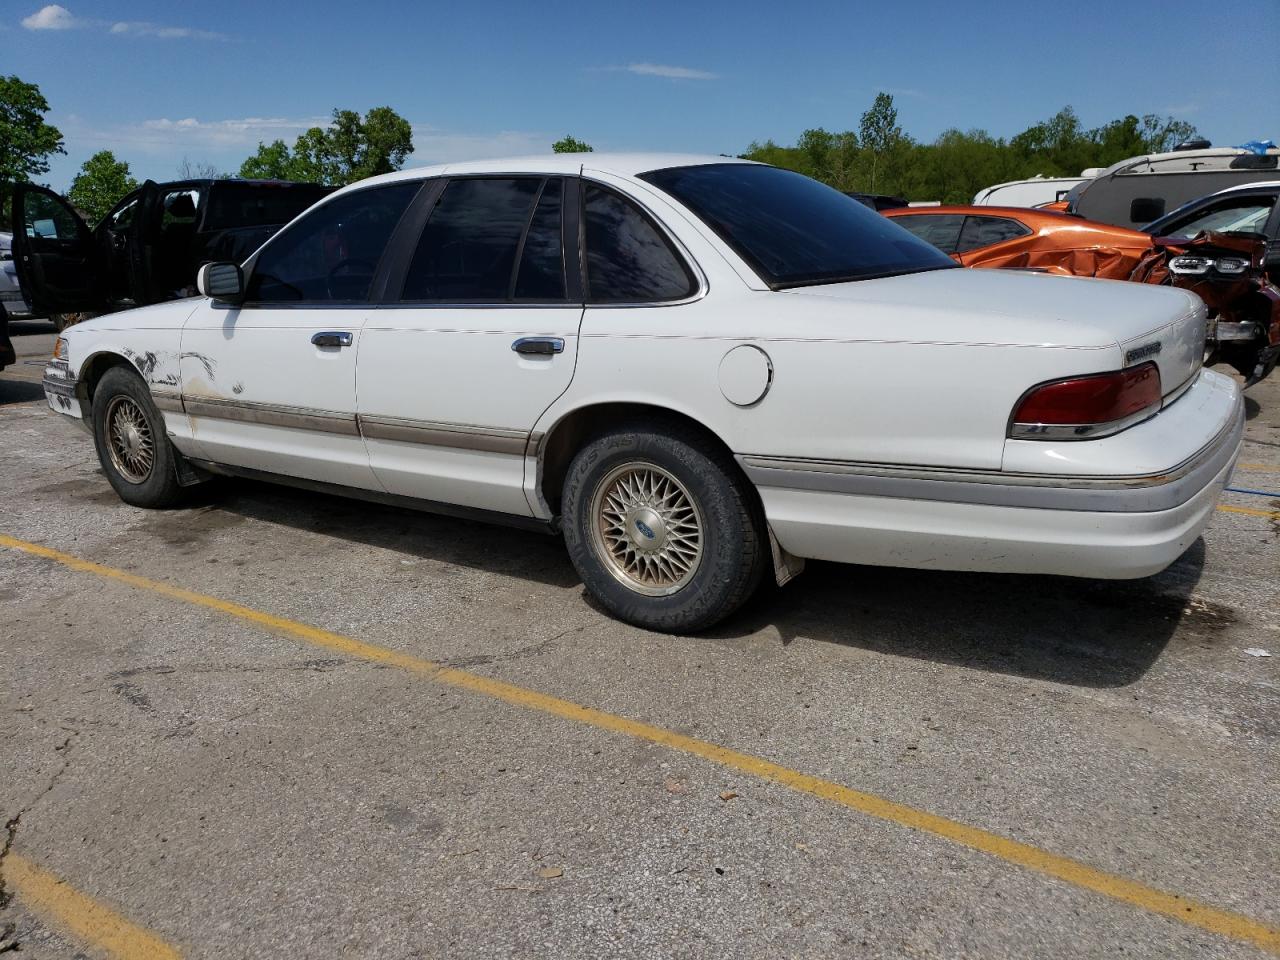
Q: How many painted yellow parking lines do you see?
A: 4